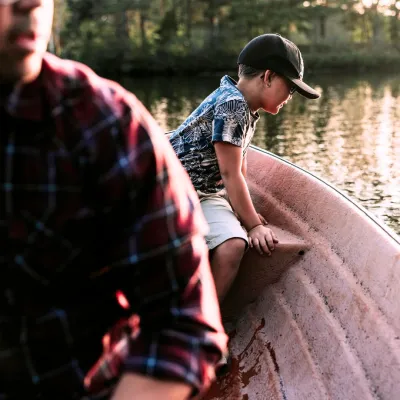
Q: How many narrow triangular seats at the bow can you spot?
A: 1